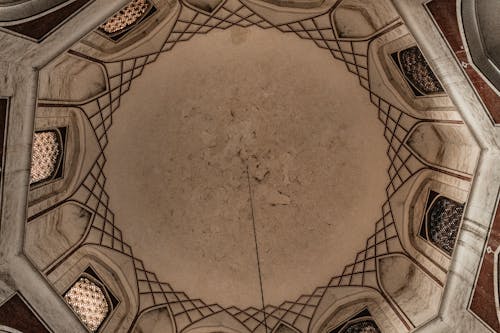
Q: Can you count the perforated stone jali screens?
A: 6